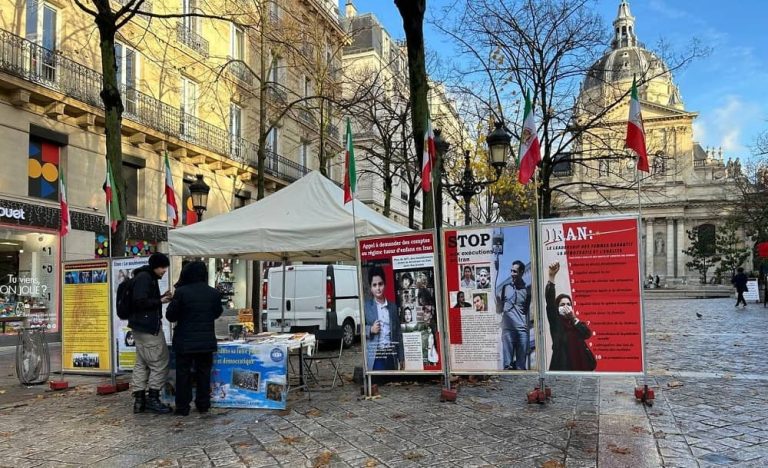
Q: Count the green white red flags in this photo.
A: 7